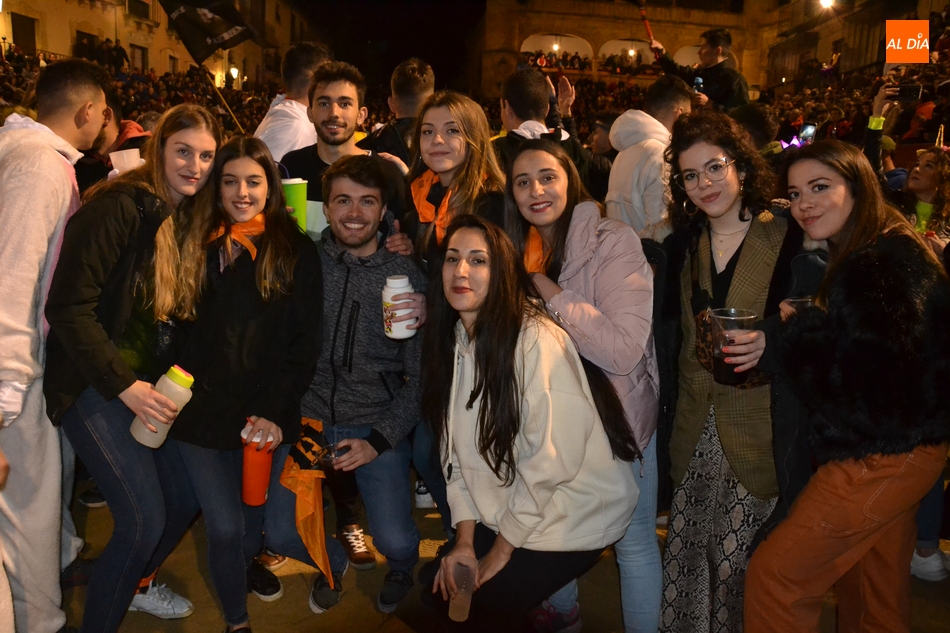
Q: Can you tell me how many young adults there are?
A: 9